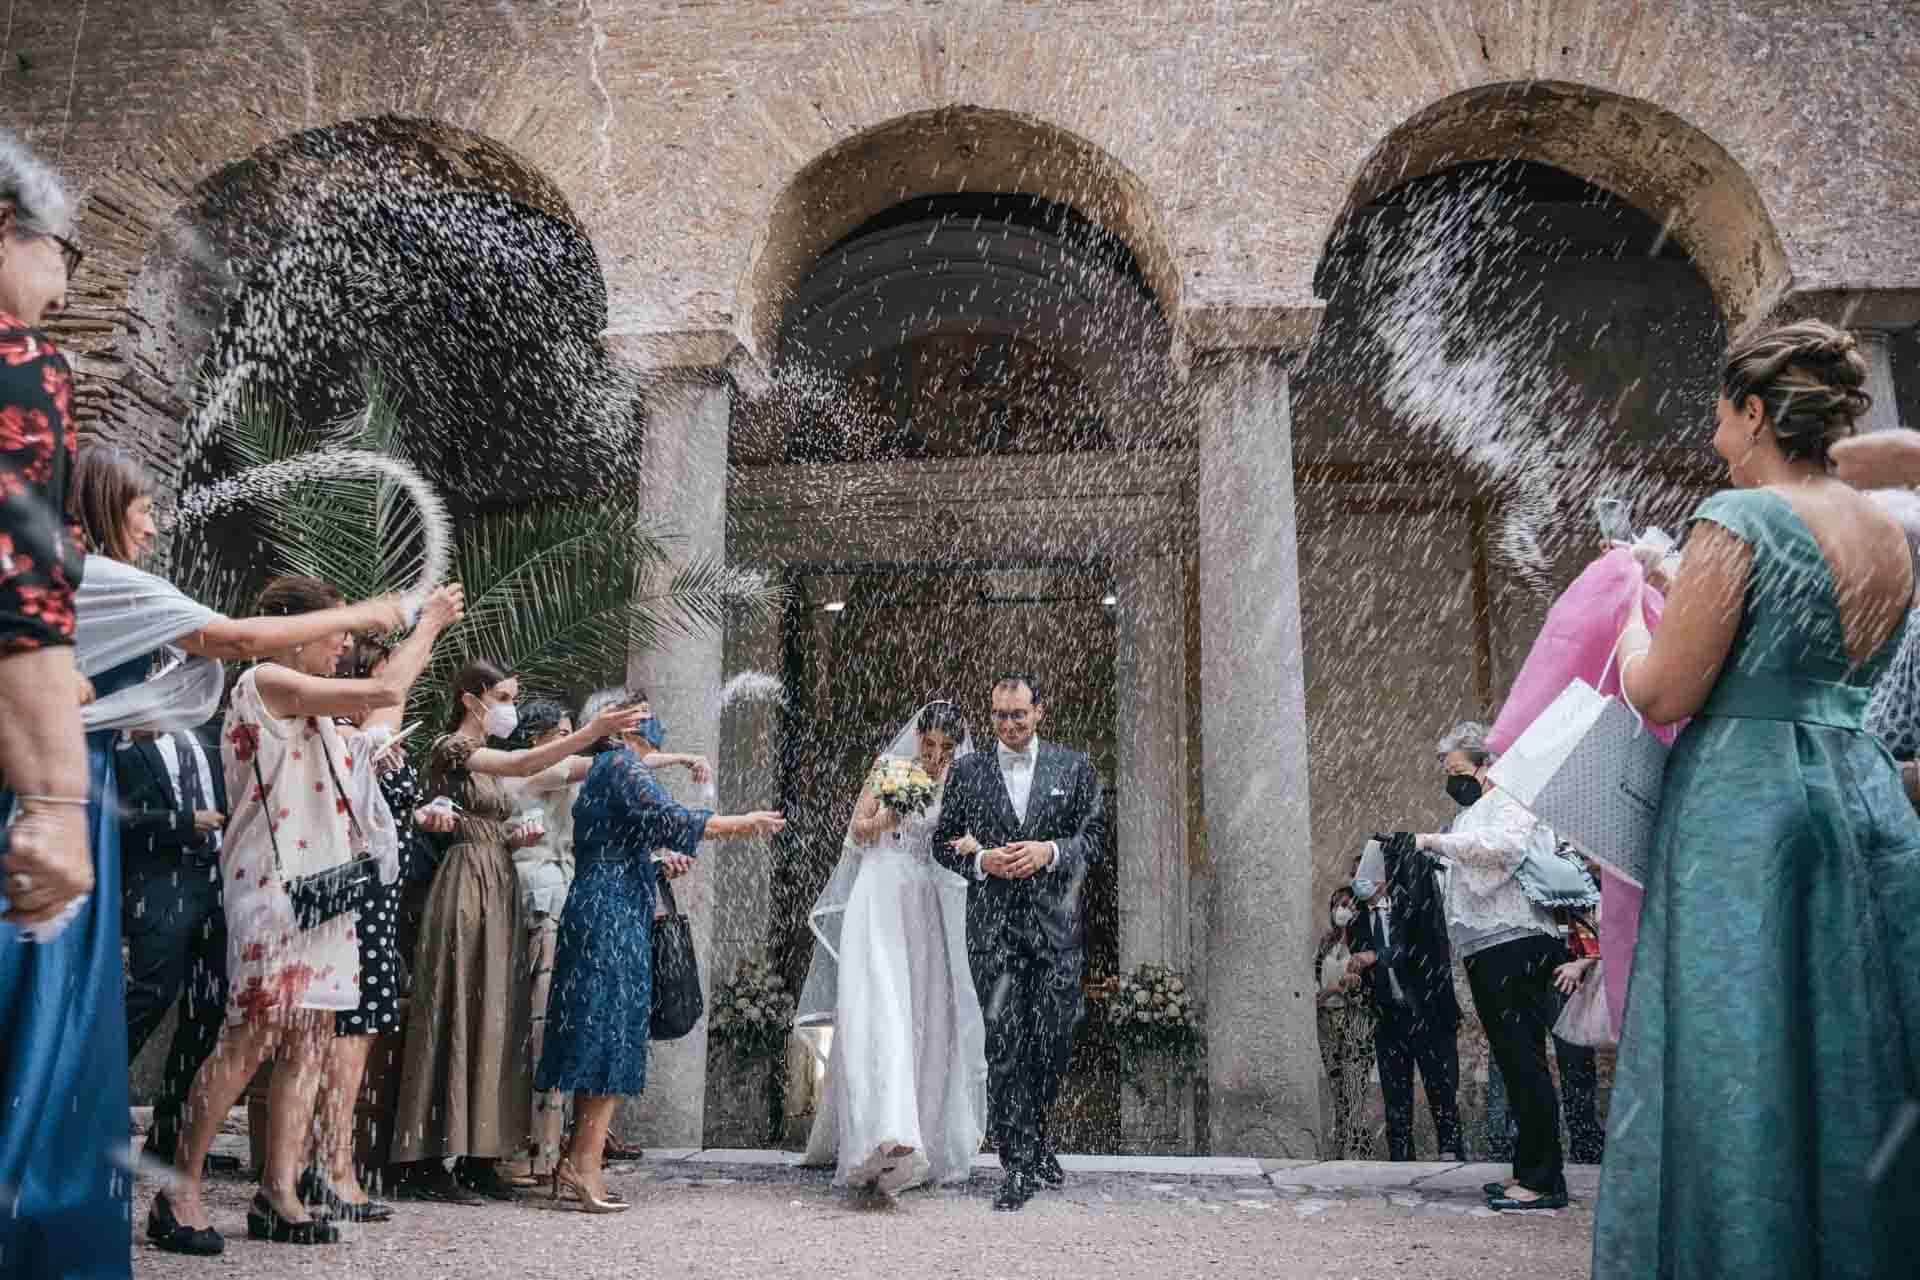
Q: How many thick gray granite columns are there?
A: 2